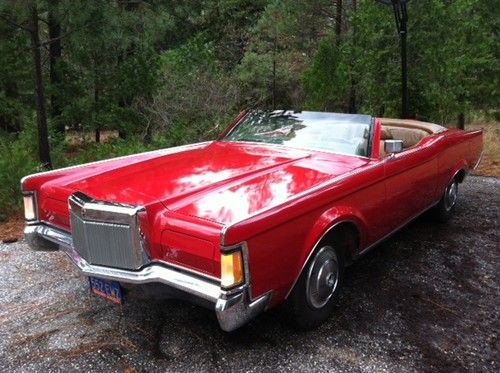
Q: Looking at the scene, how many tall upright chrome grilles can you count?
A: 1